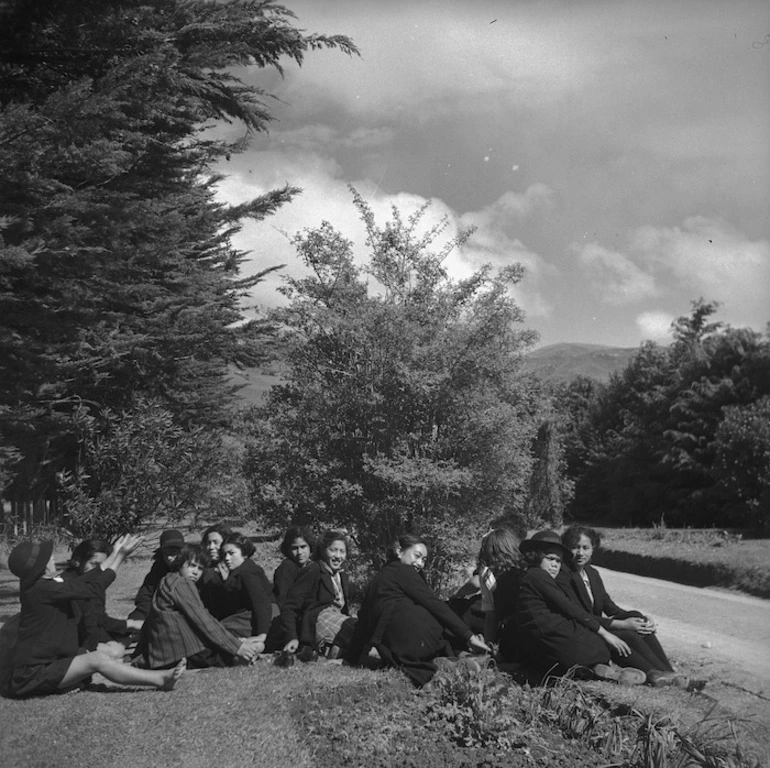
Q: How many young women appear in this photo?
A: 13